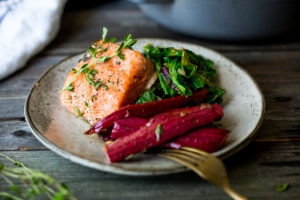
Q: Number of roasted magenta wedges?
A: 4